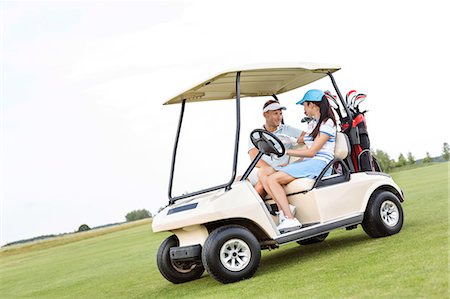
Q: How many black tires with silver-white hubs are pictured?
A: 2